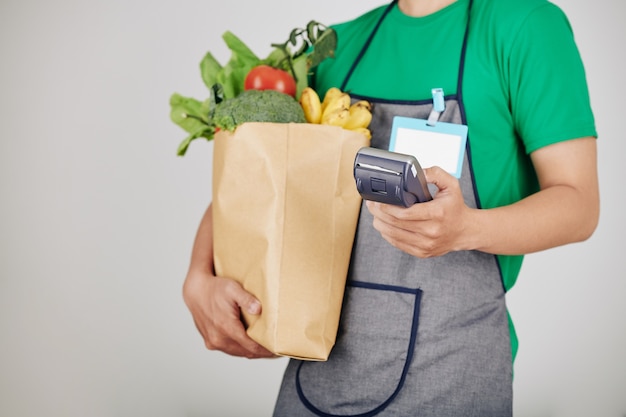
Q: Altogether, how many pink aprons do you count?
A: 0